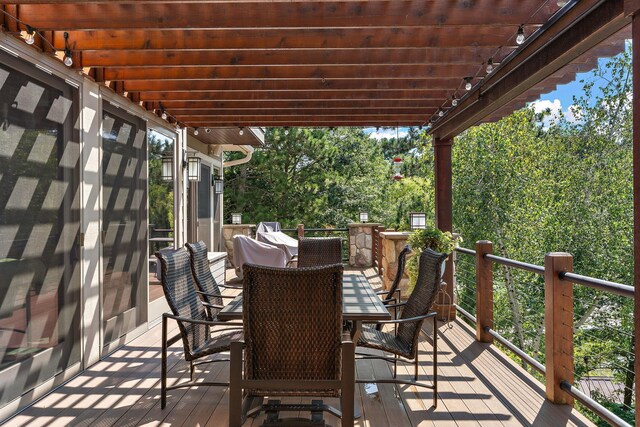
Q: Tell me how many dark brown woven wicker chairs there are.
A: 6